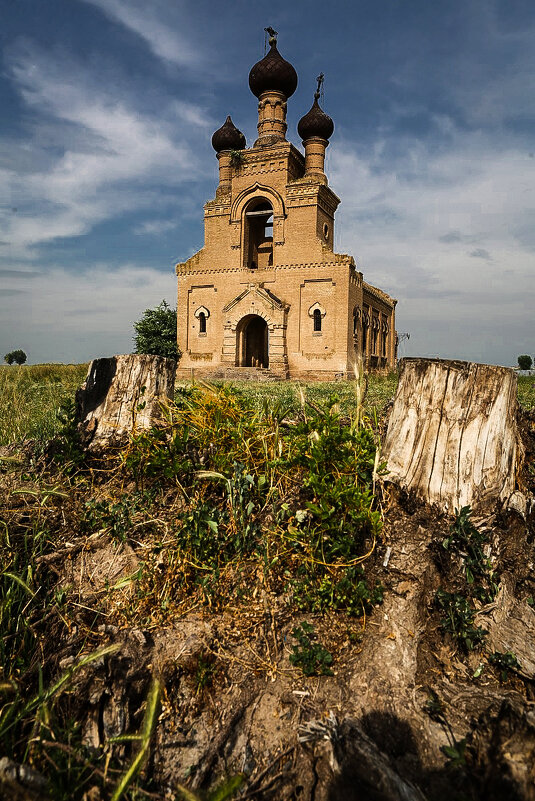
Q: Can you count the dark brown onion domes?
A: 3